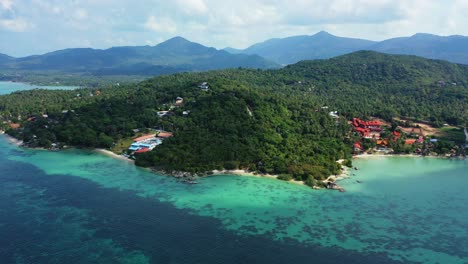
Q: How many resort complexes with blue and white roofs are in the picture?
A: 1